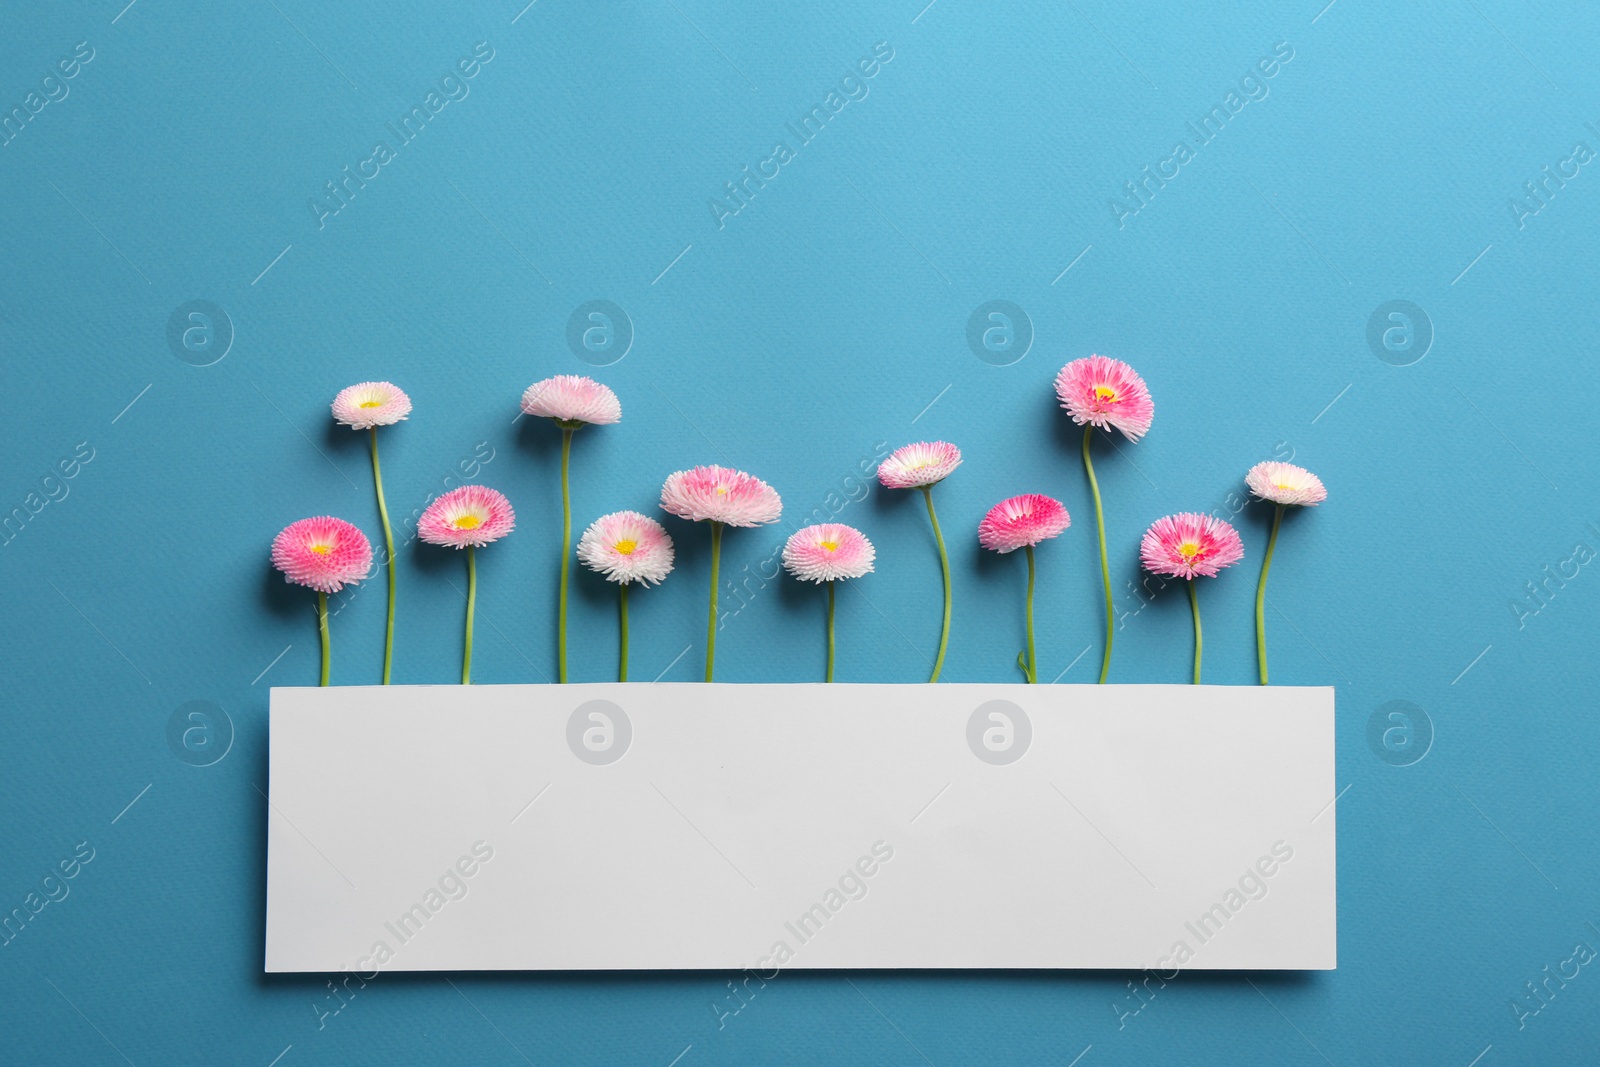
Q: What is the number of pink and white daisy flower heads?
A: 12